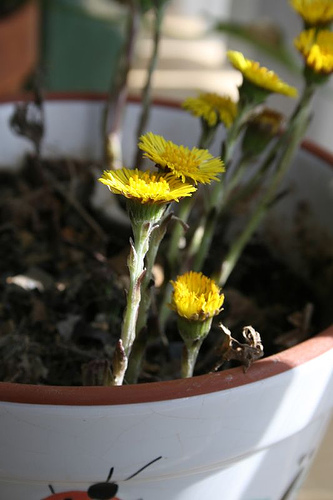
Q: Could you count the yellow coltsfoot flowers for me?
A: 7